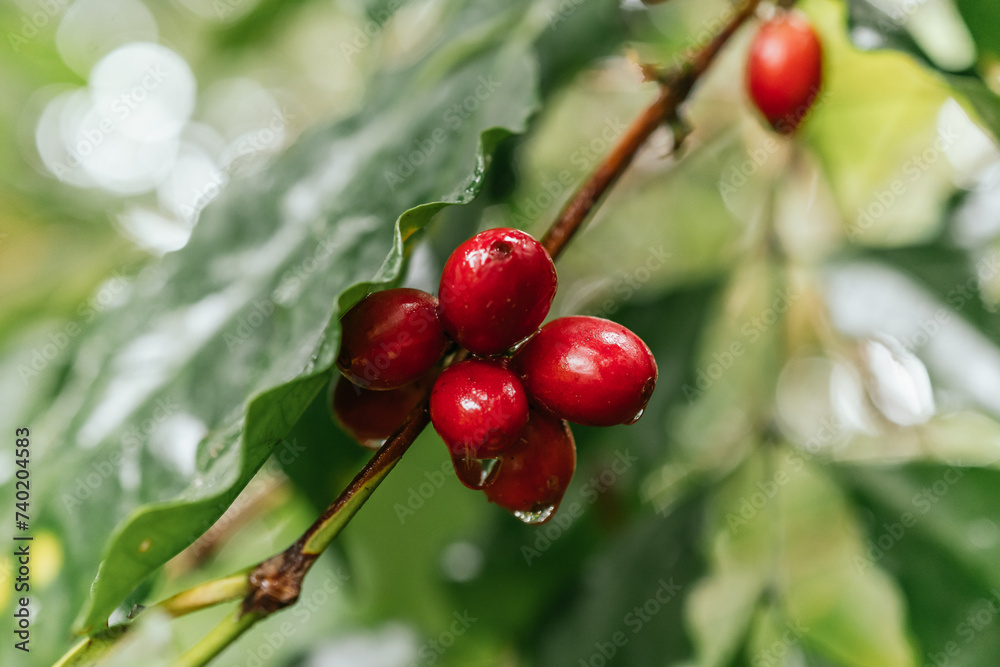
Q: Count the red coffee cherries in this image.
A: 7